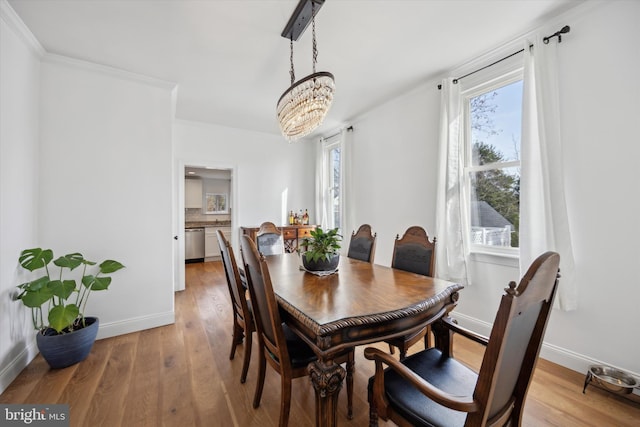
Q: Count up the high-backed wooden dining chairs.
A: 6